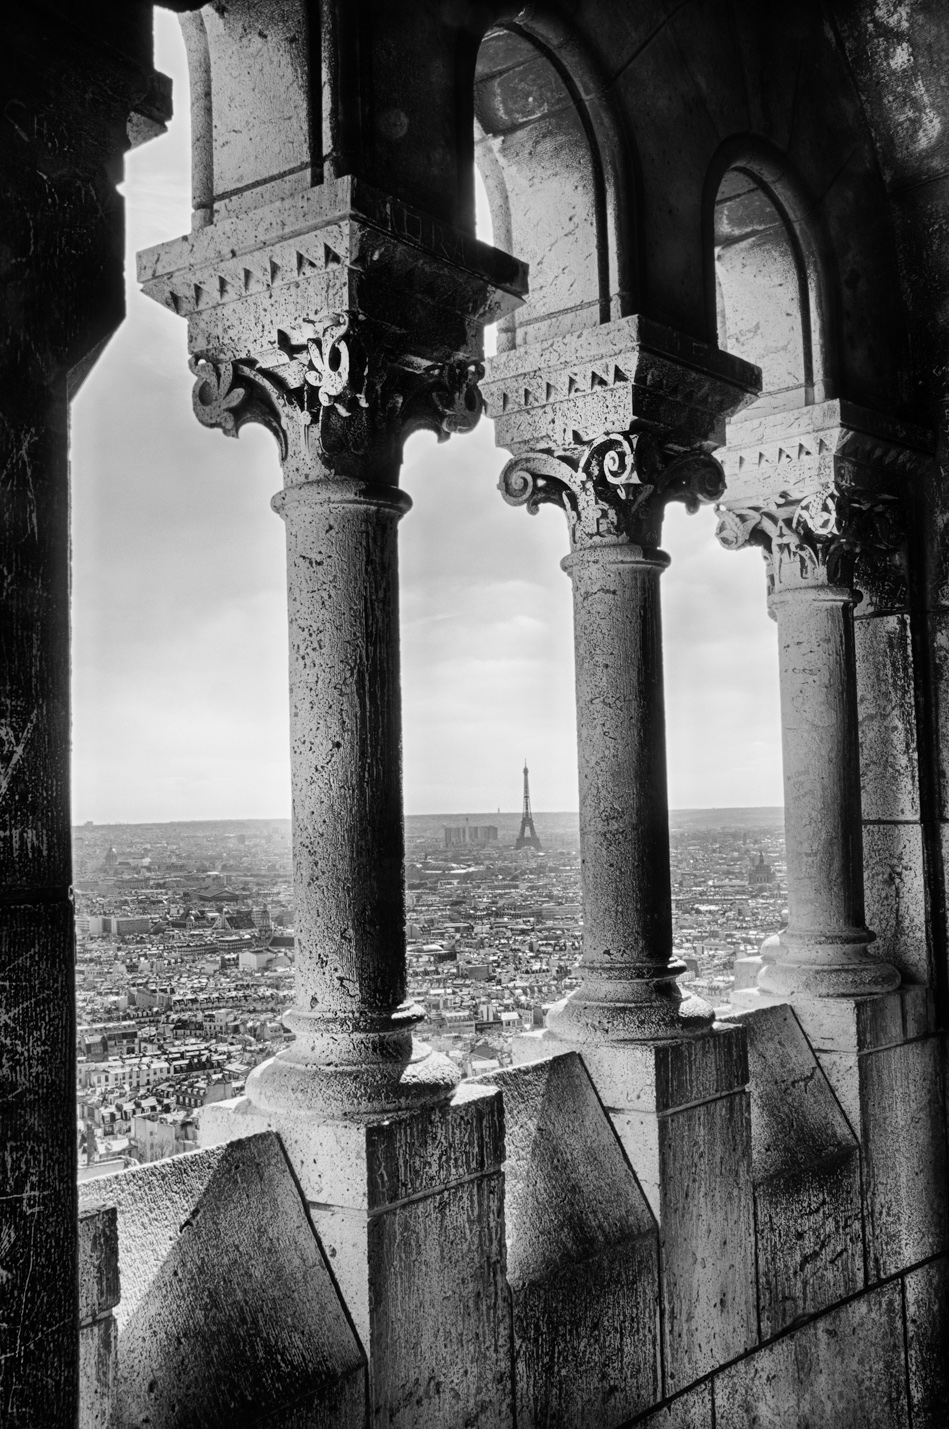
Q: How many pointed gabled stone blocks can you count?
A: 3